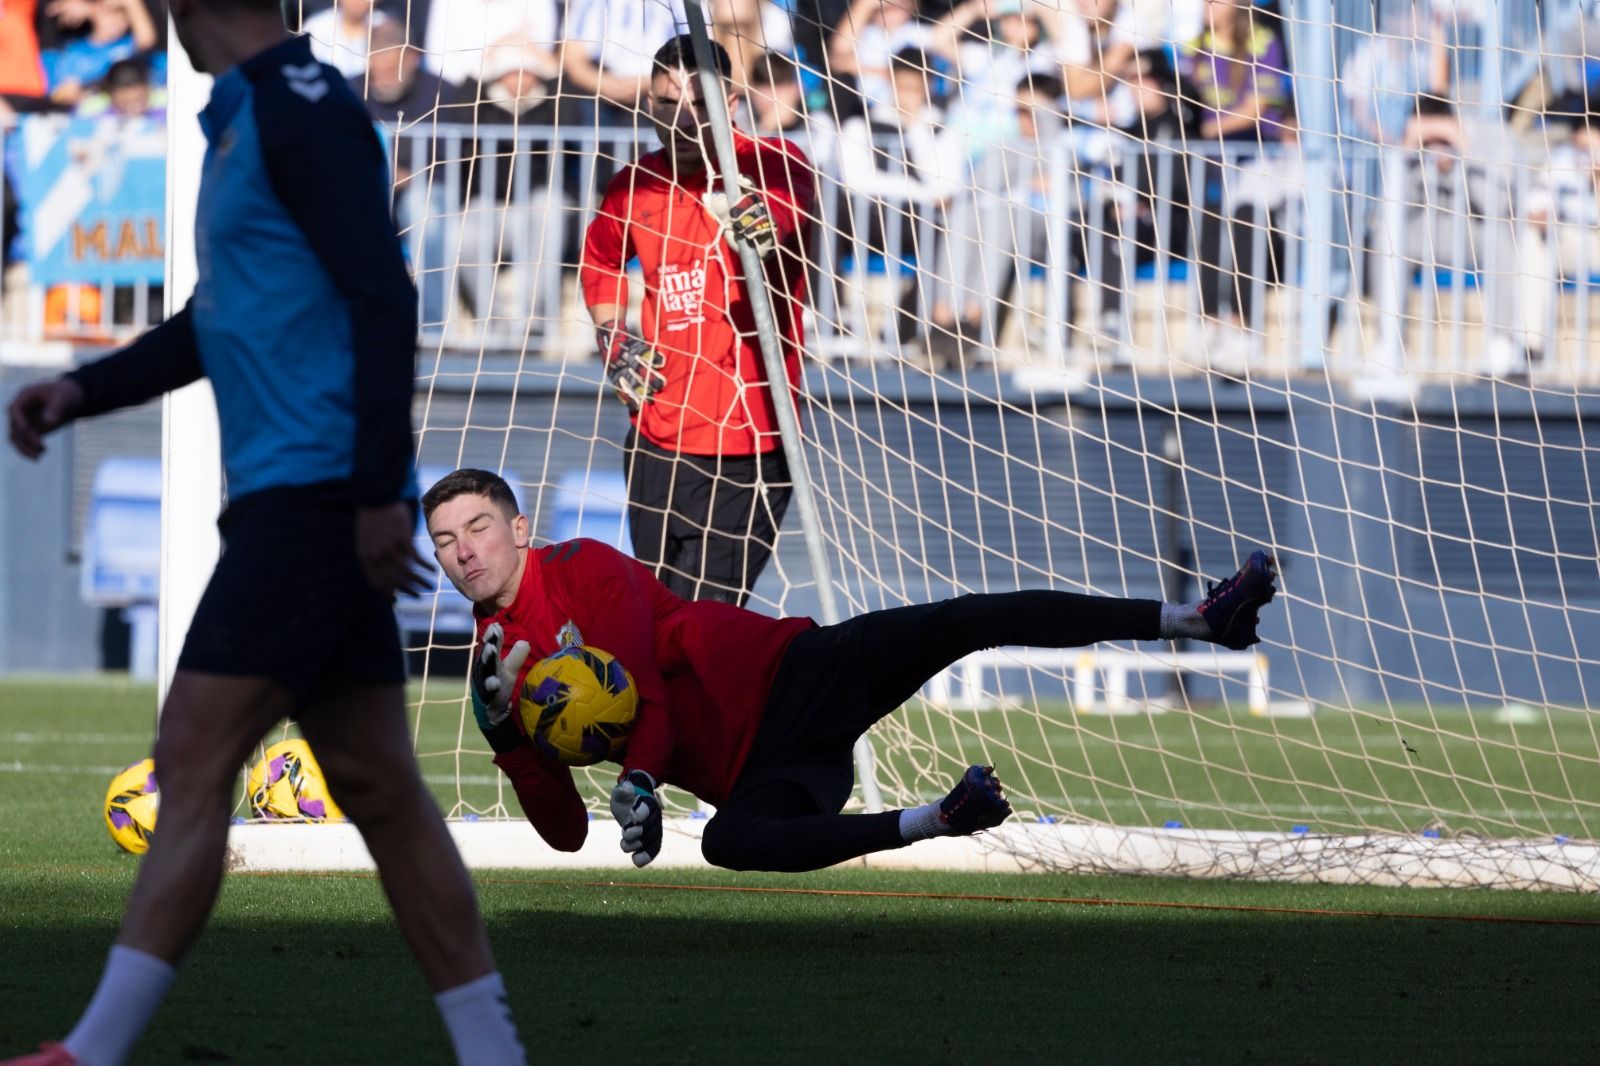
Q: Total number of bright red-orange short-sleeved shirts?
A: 1